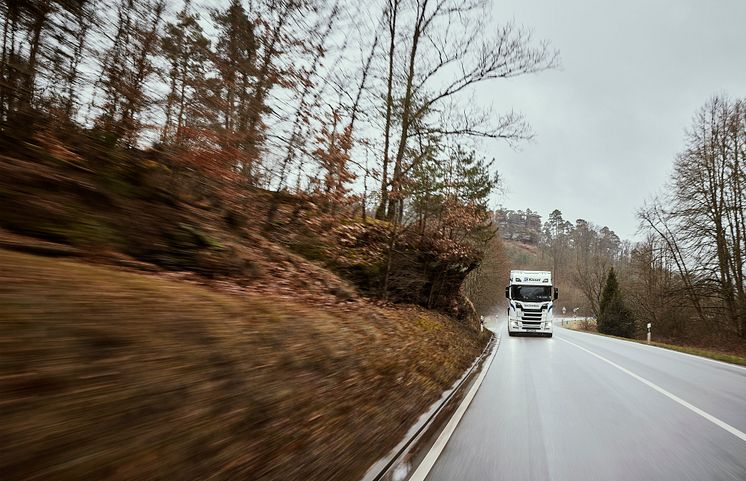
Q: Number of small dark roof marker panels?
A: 2